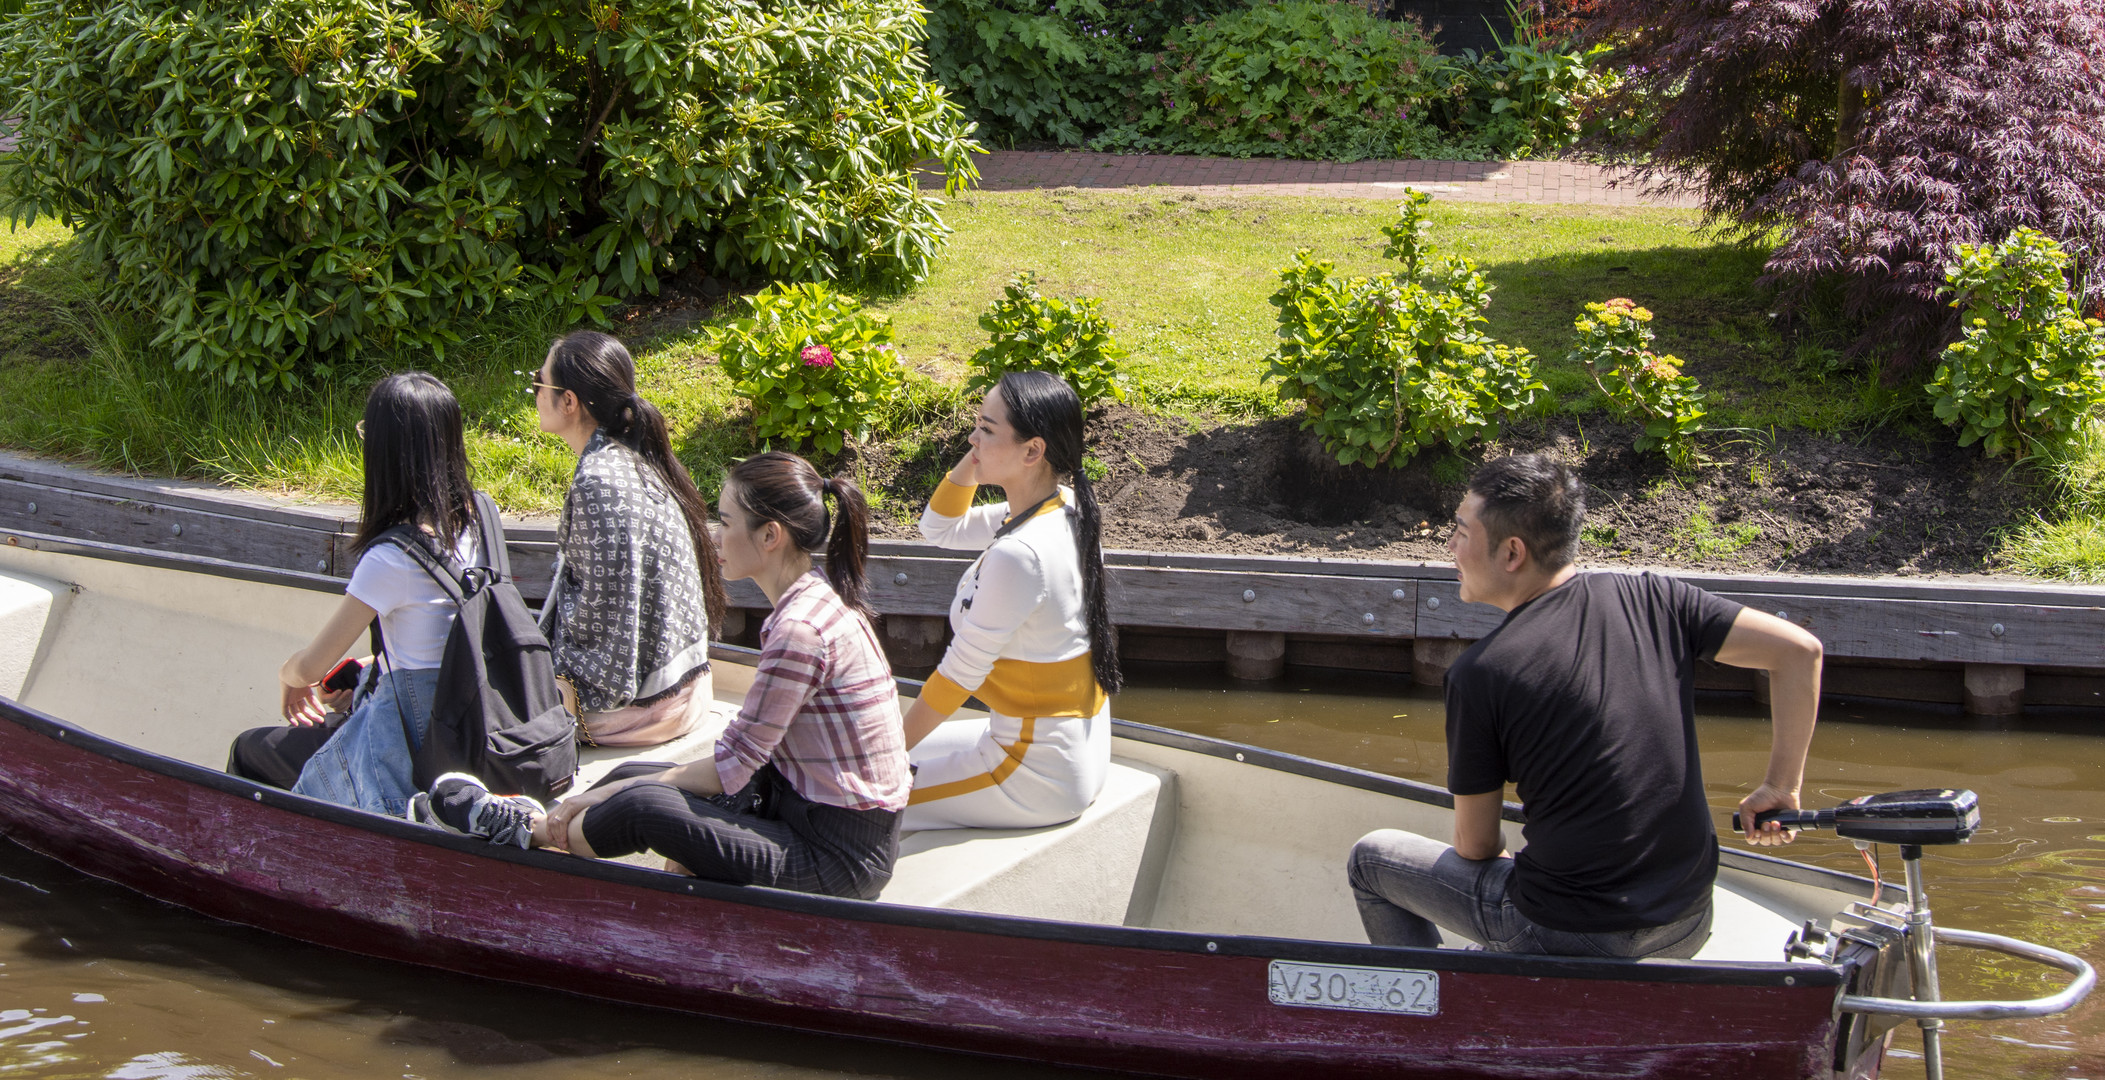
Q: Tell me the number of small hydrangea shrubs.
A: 5